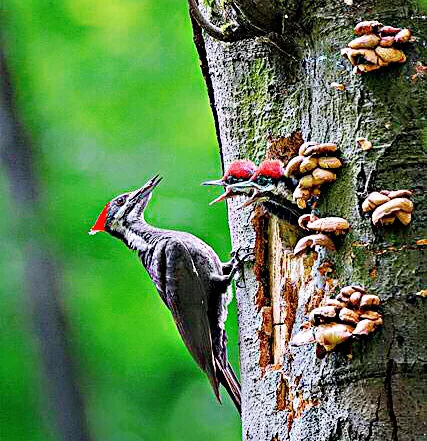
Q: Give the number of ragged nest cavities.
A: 1